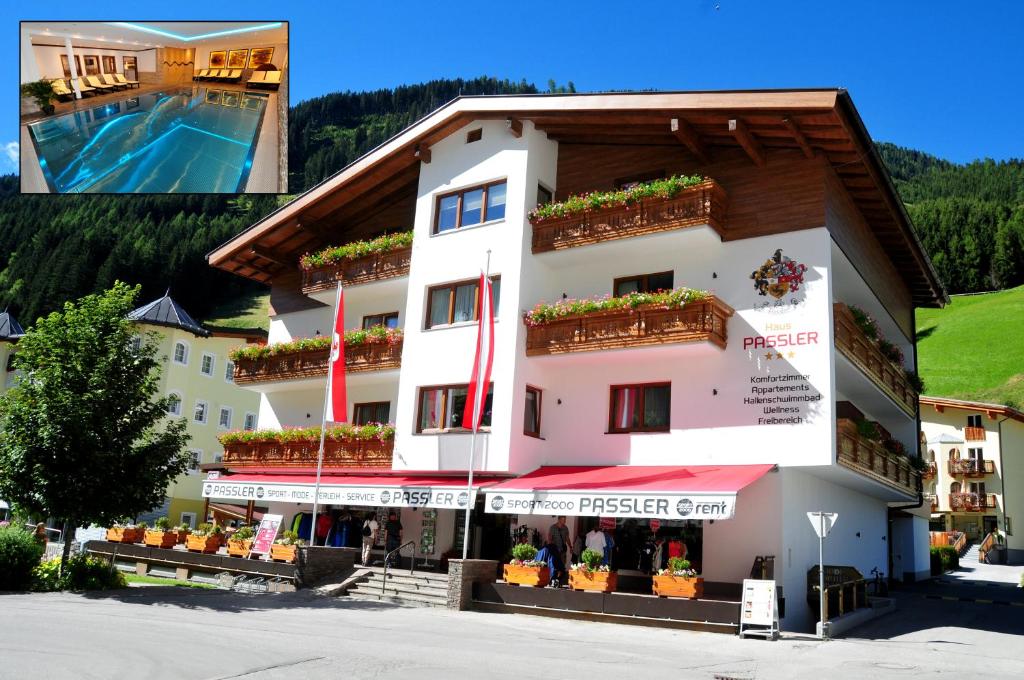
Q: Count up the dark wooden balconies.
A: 7